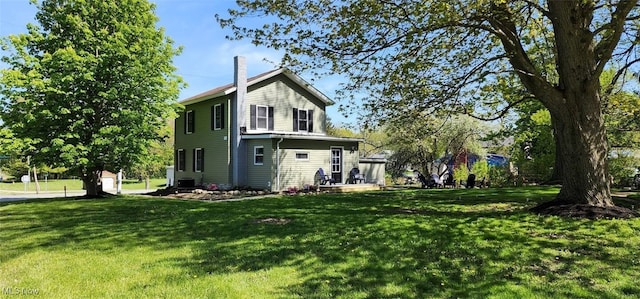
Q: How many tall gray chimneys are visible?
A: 1